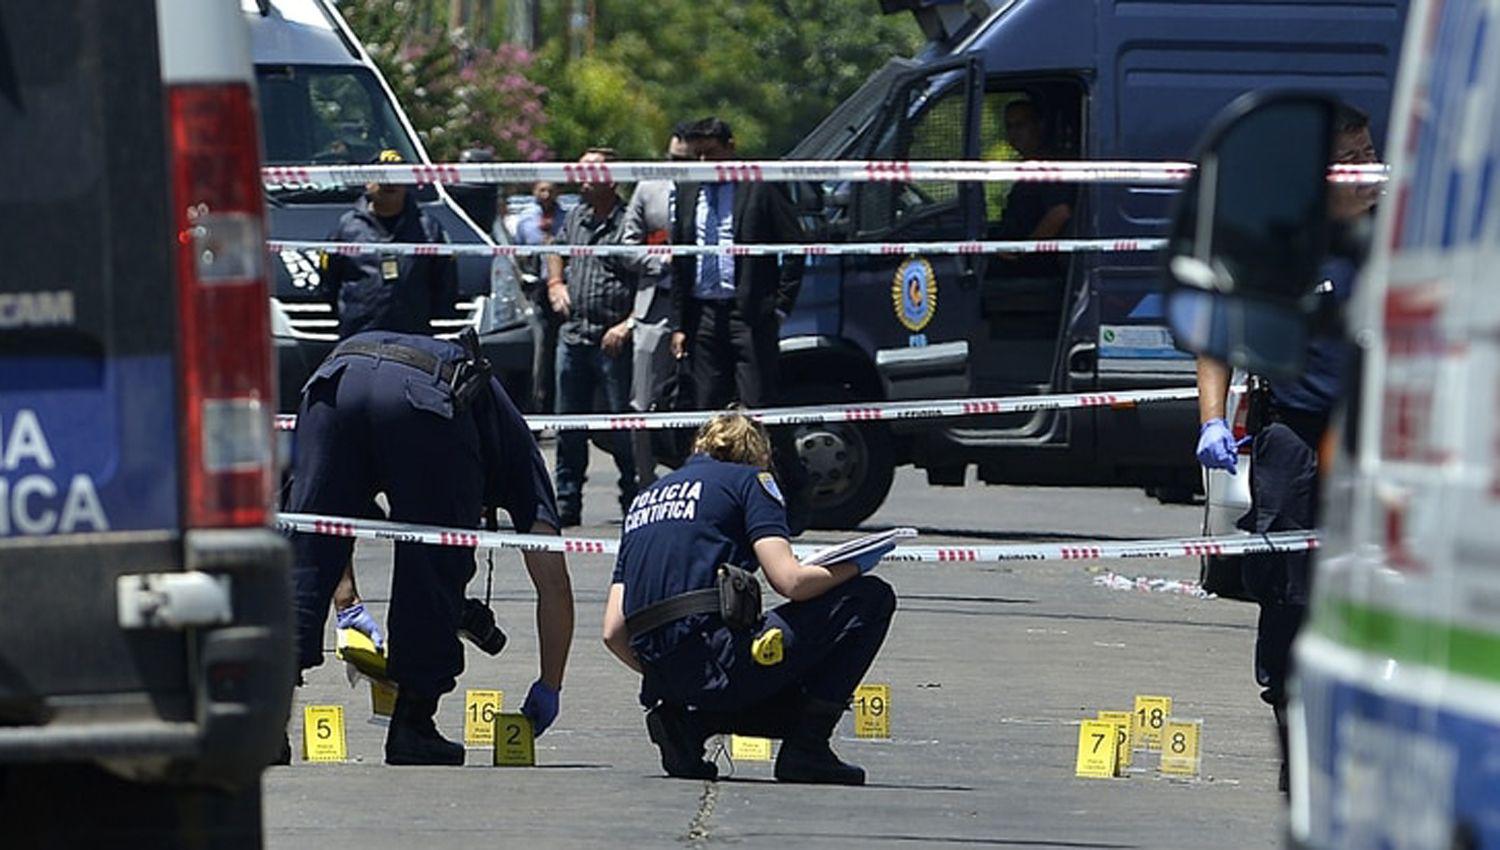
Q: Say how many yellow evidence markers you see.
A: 10